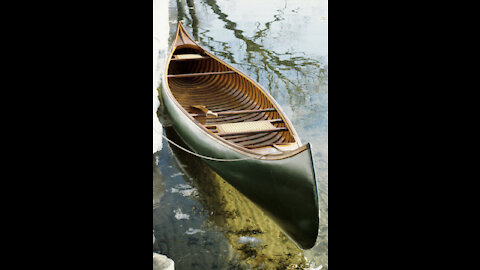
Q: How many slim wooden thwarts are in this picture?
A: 2